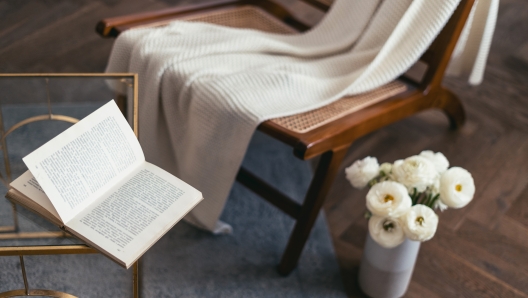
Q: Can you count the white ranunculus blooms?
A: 7